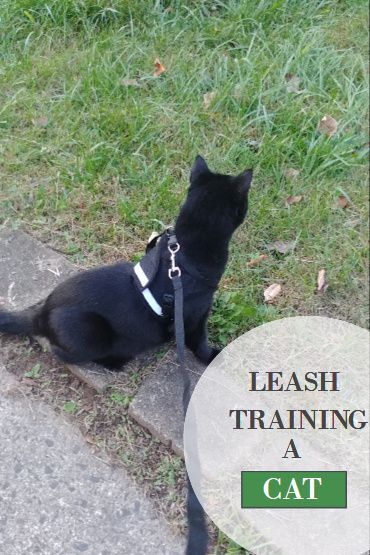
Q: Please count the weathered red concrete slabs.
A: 0